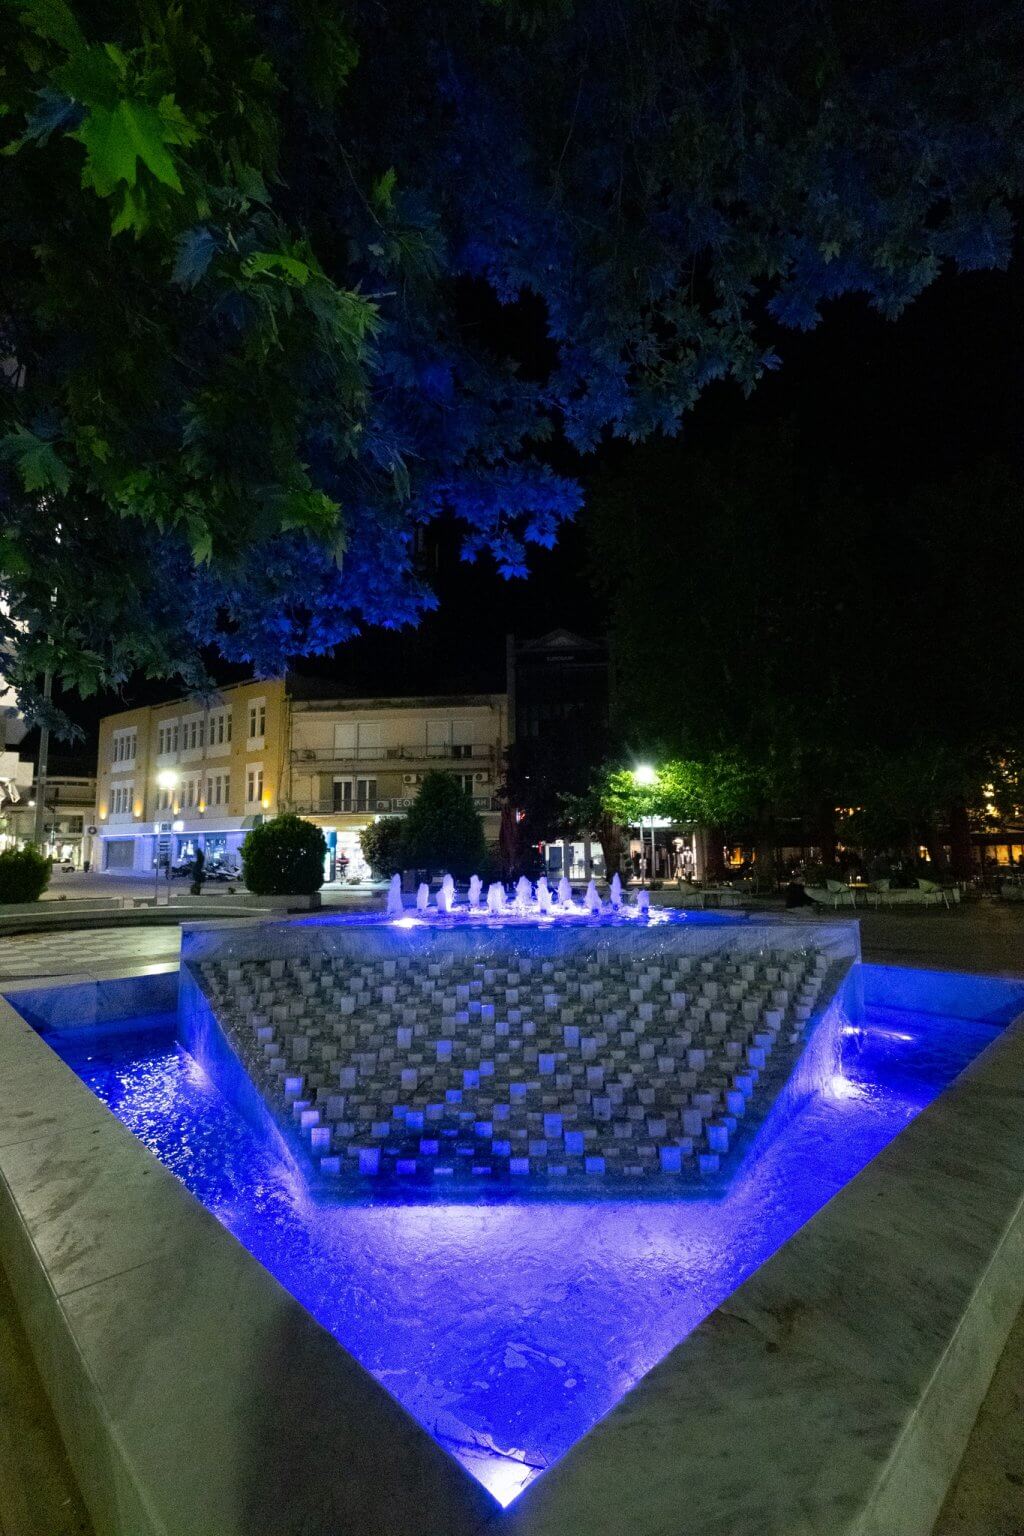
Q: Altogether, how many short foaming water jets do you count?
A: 11